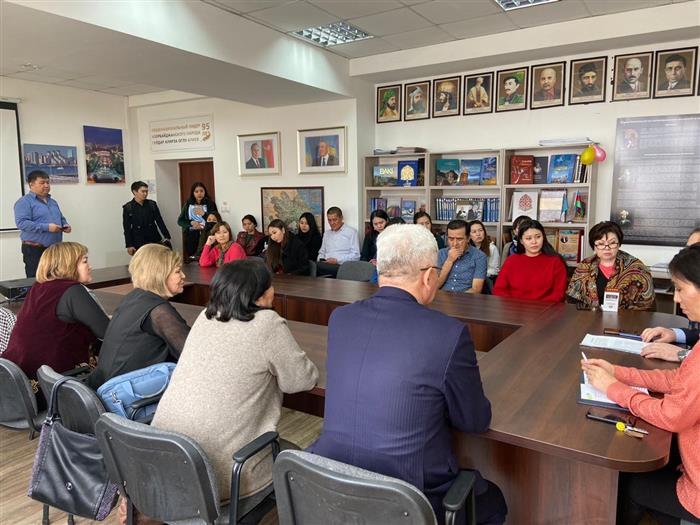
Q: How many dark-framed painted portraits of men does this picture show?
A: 9